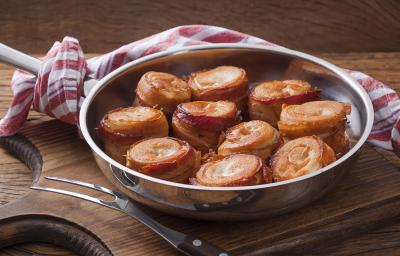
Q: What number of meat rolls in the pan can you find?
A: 10